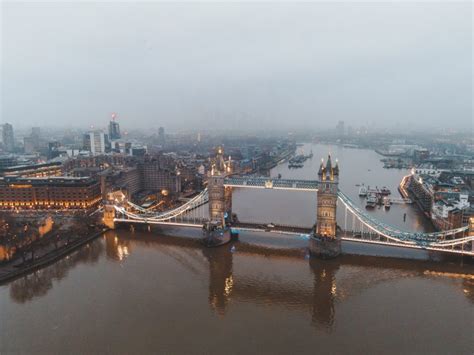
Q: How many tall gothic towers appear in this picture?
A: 2